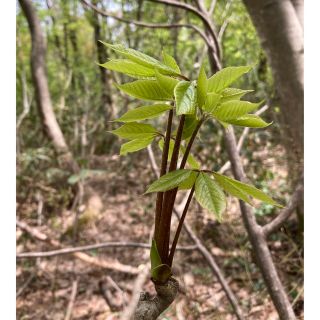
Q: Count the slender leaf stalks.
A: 4